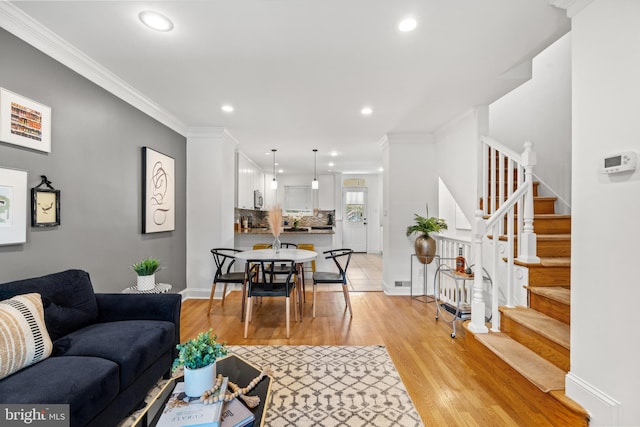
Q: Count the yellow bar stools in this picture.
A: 2